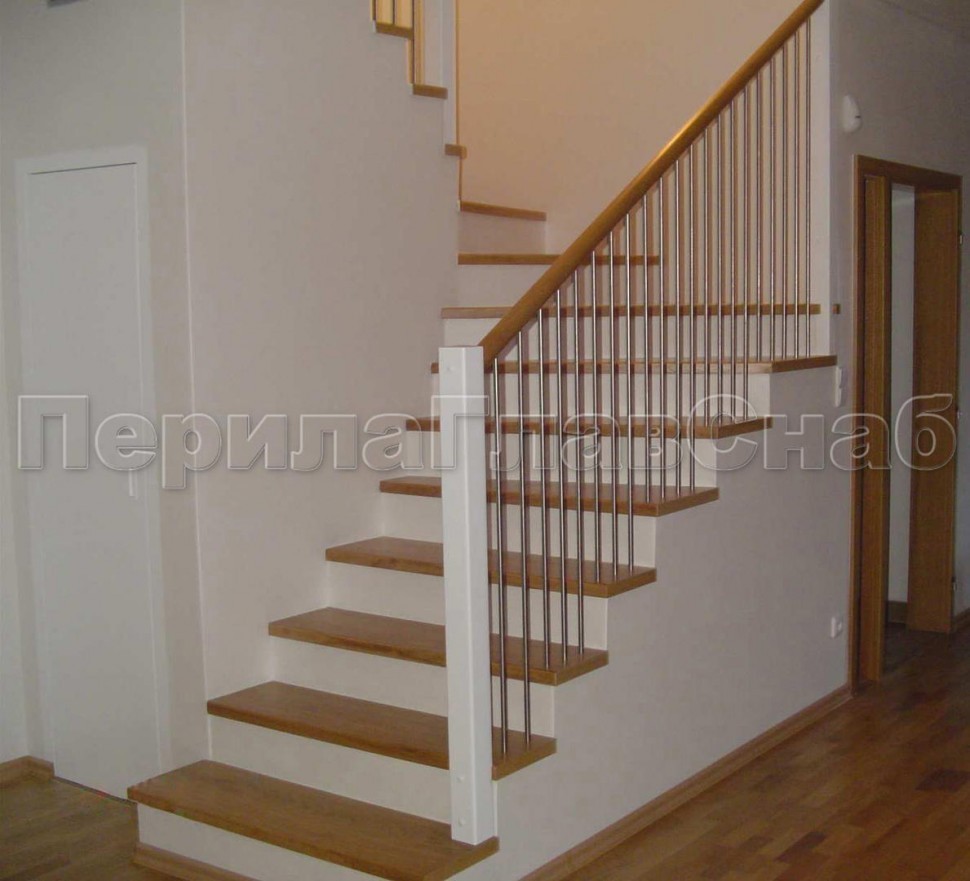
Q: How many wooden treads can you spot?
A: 13